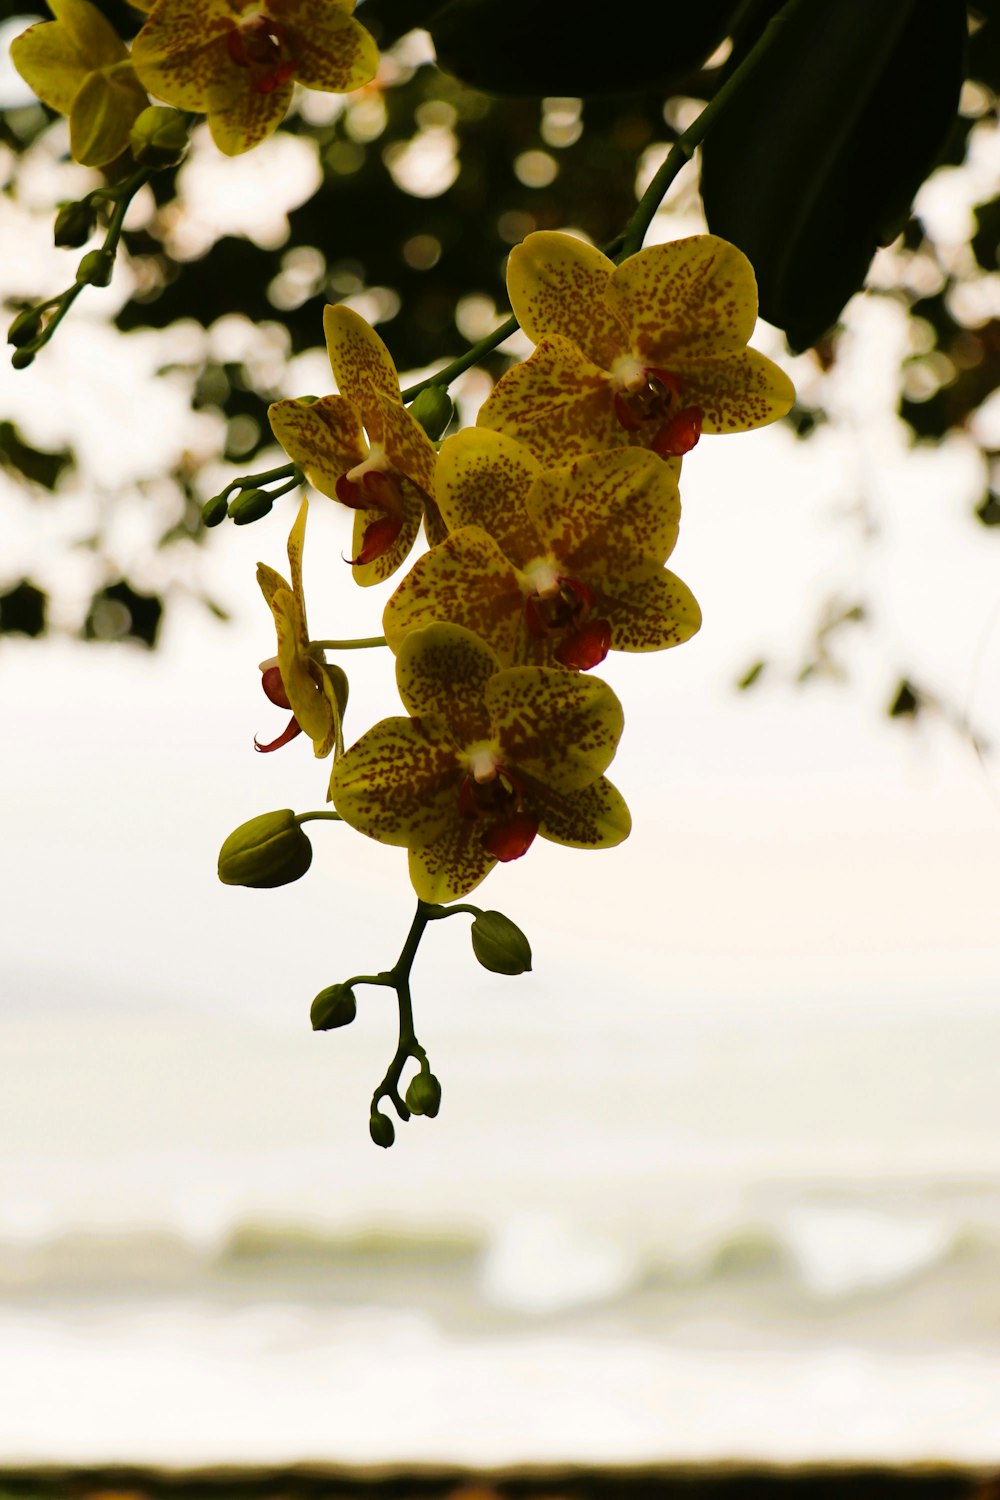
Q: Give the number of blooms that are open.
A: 7